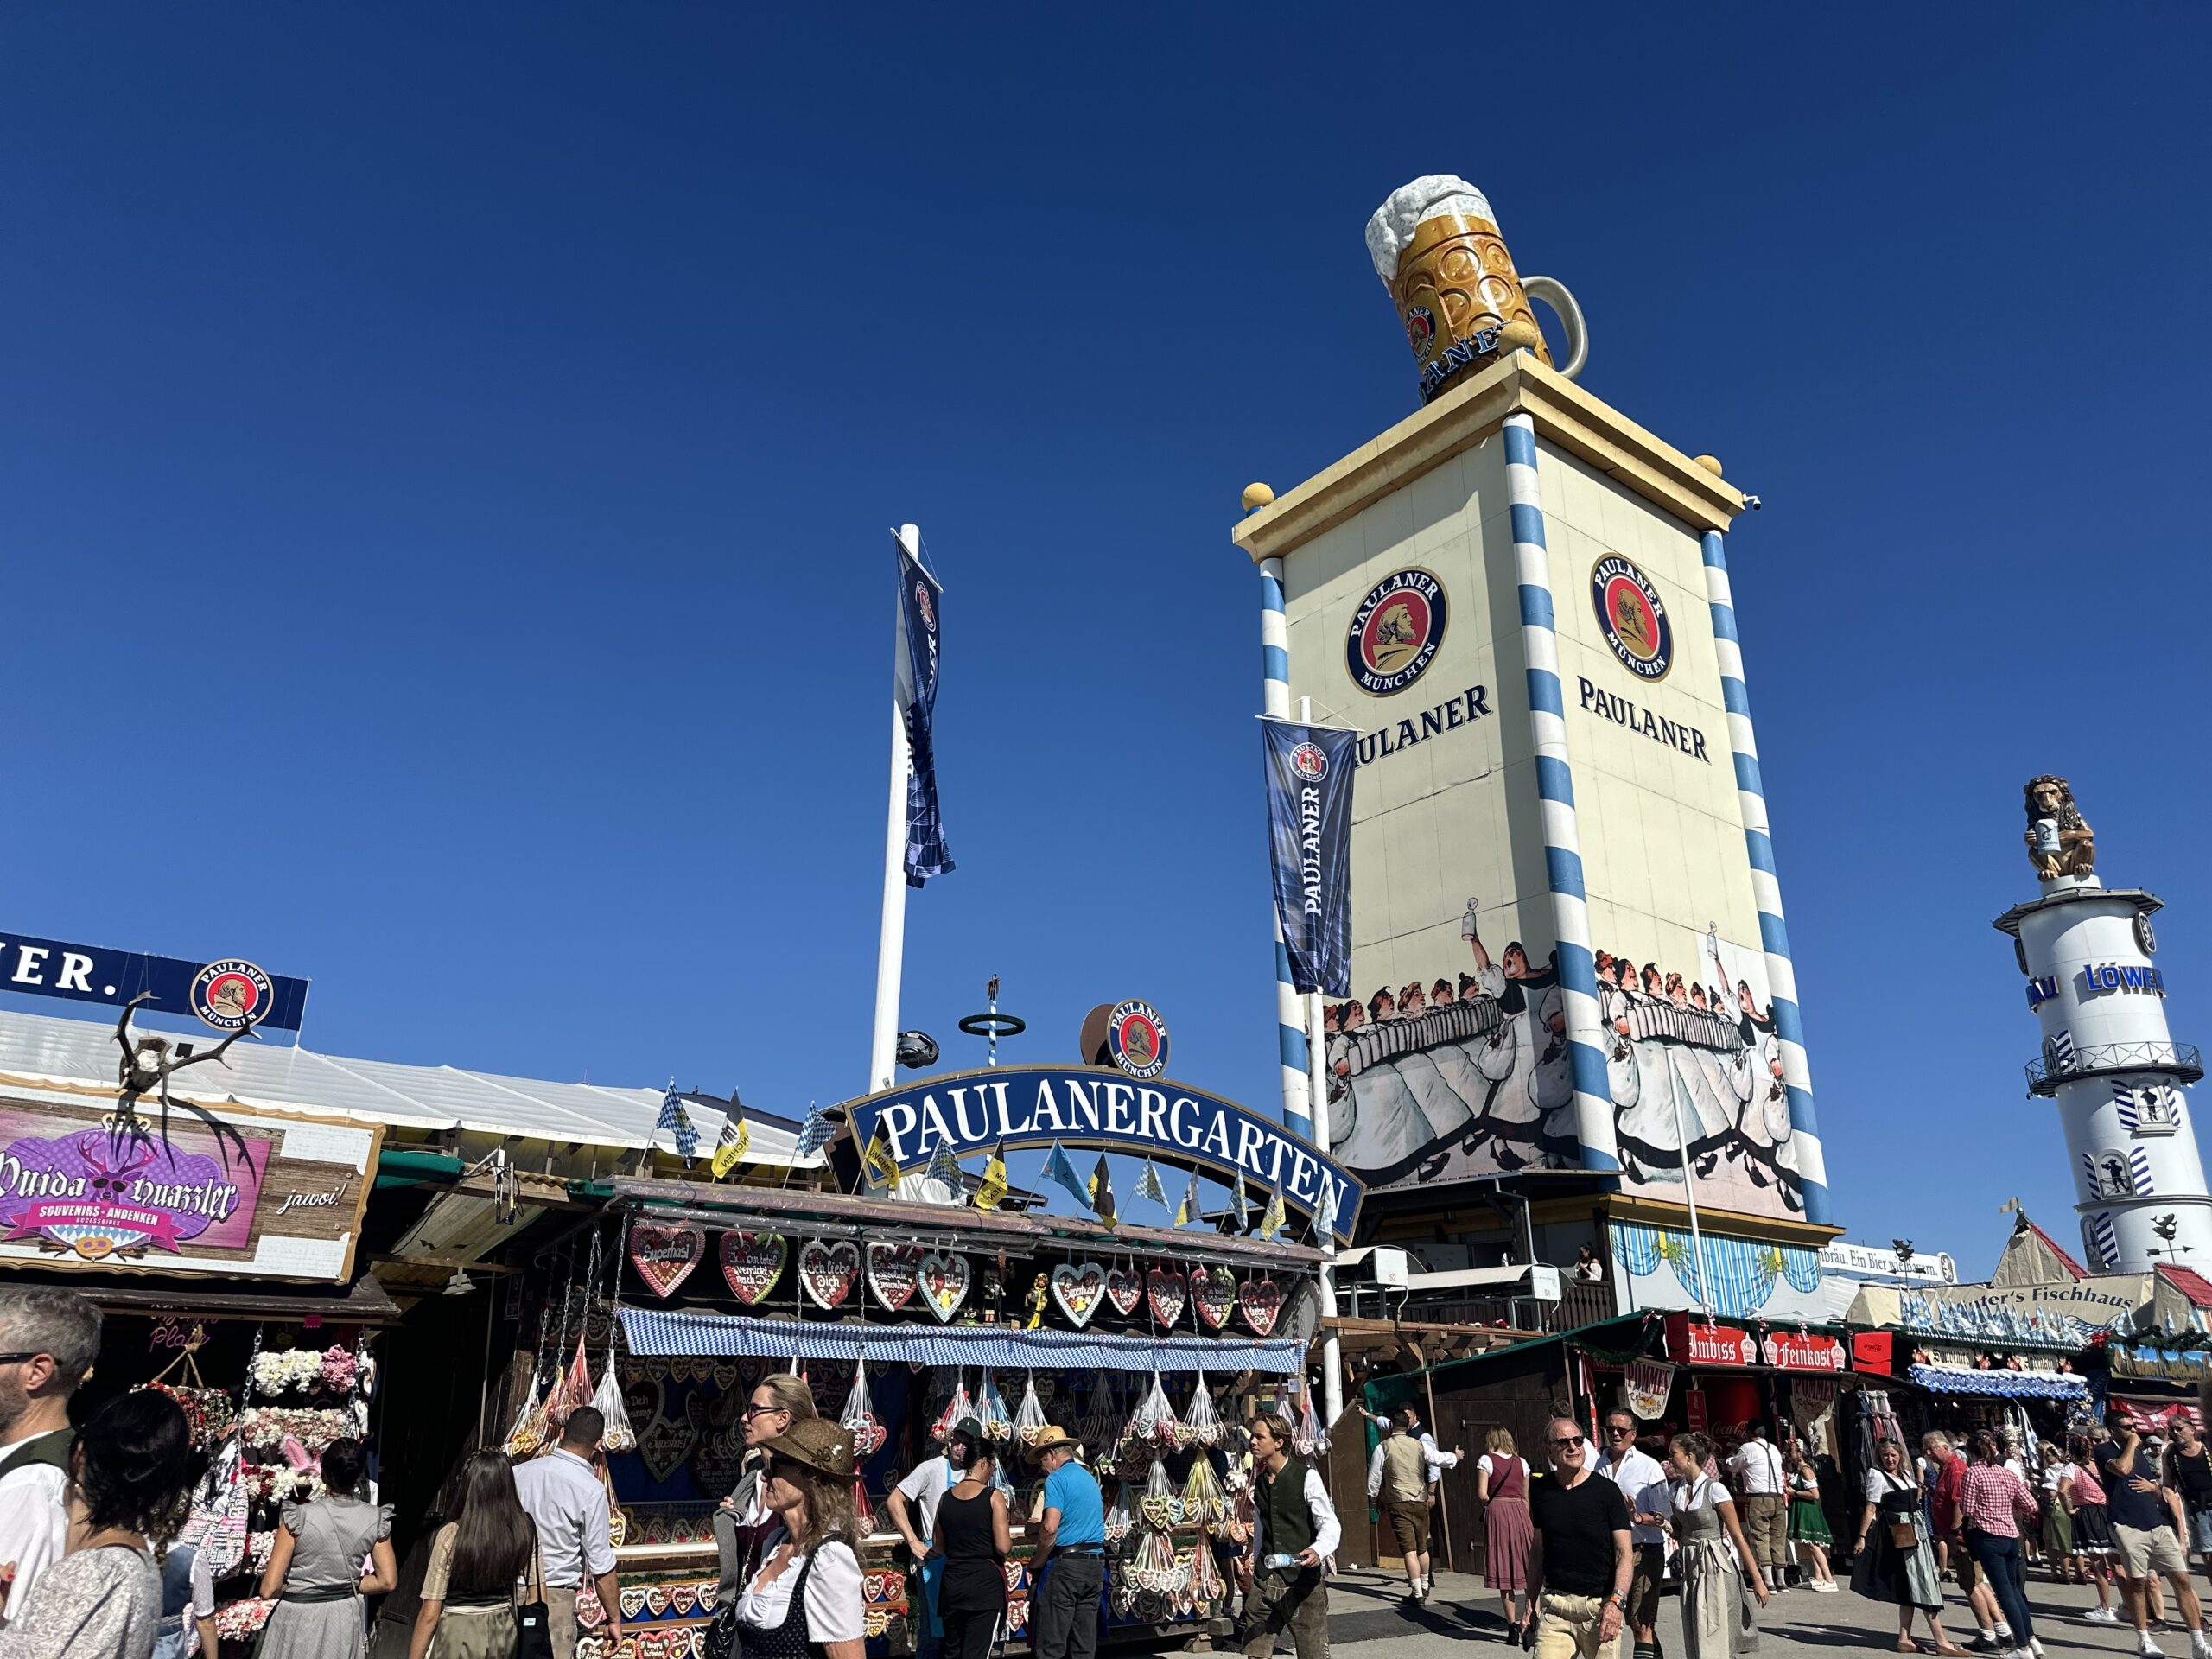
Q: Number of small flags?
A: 13